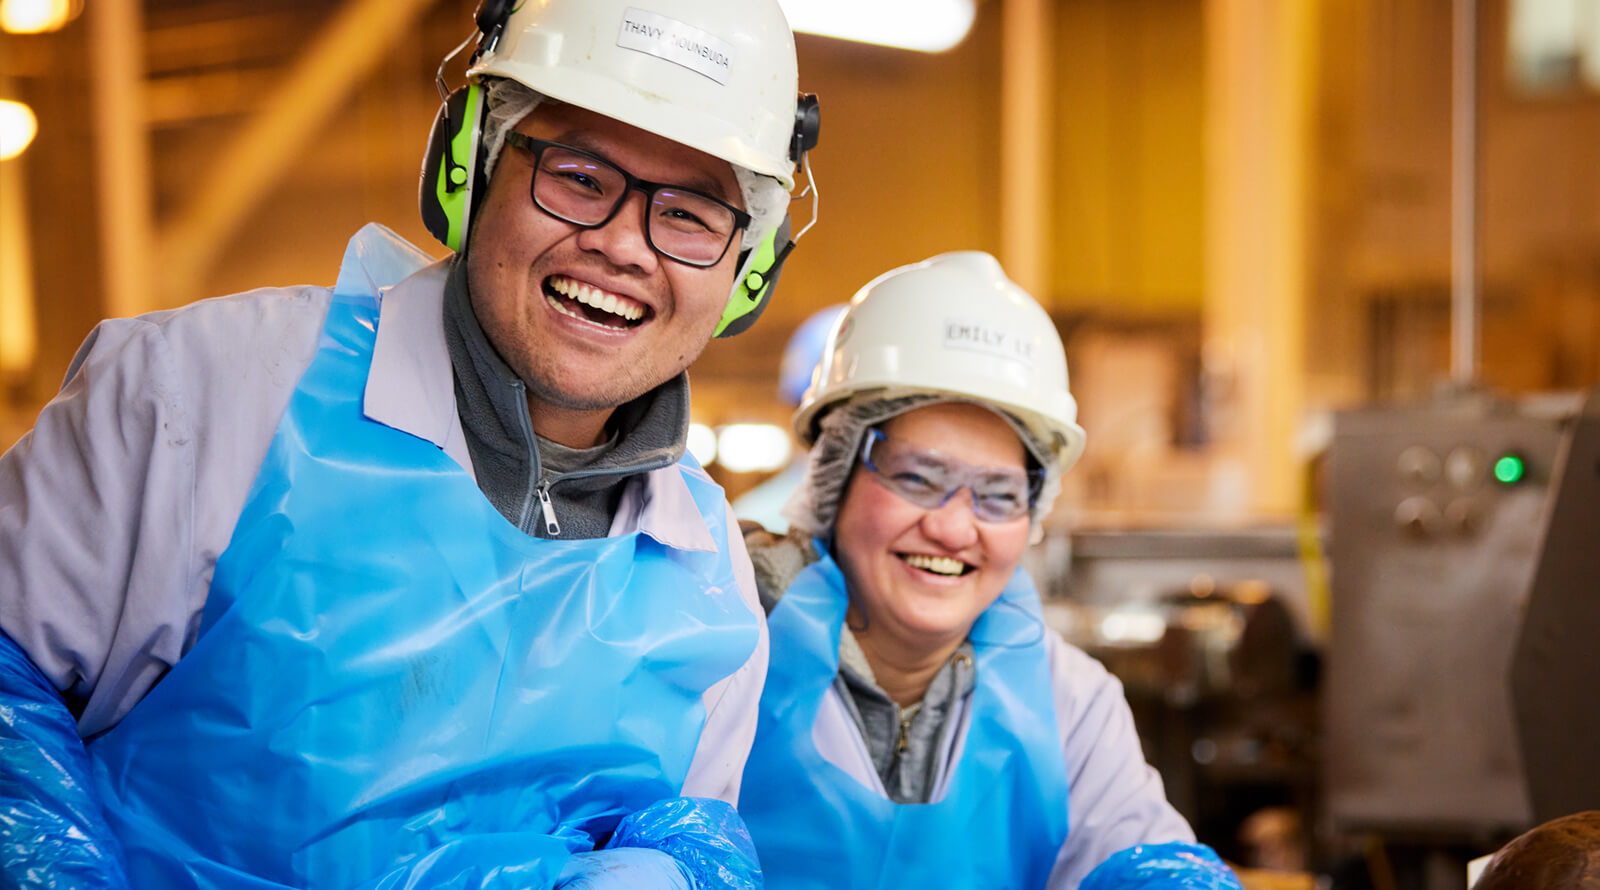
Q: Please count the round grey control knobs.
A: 4